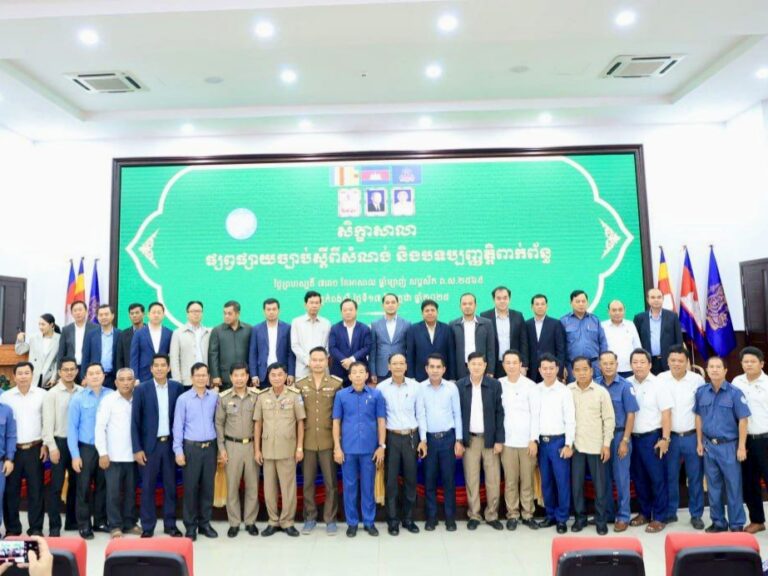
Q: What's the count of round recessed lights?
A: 11